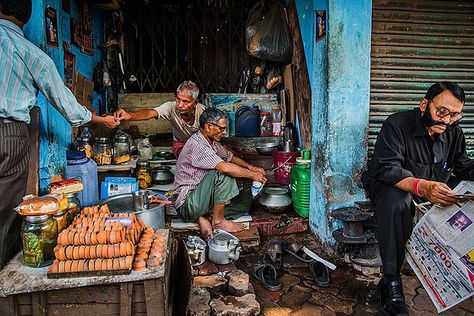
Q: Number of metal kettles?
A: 2